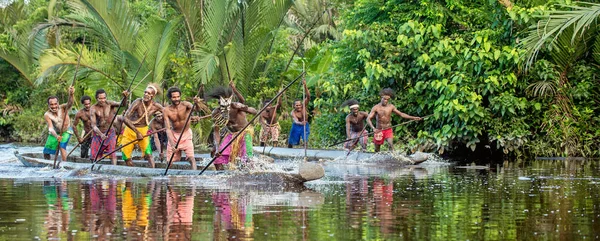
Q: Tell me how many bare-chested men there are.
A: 11